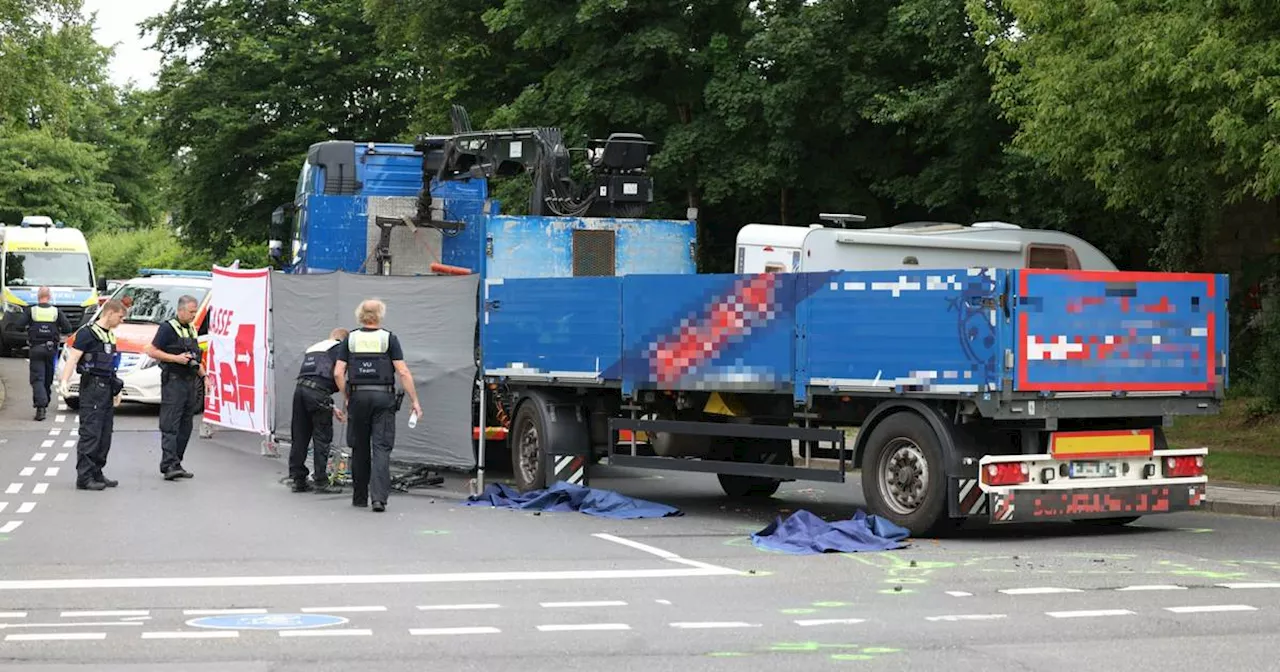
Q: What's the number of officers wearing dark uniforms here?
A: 5